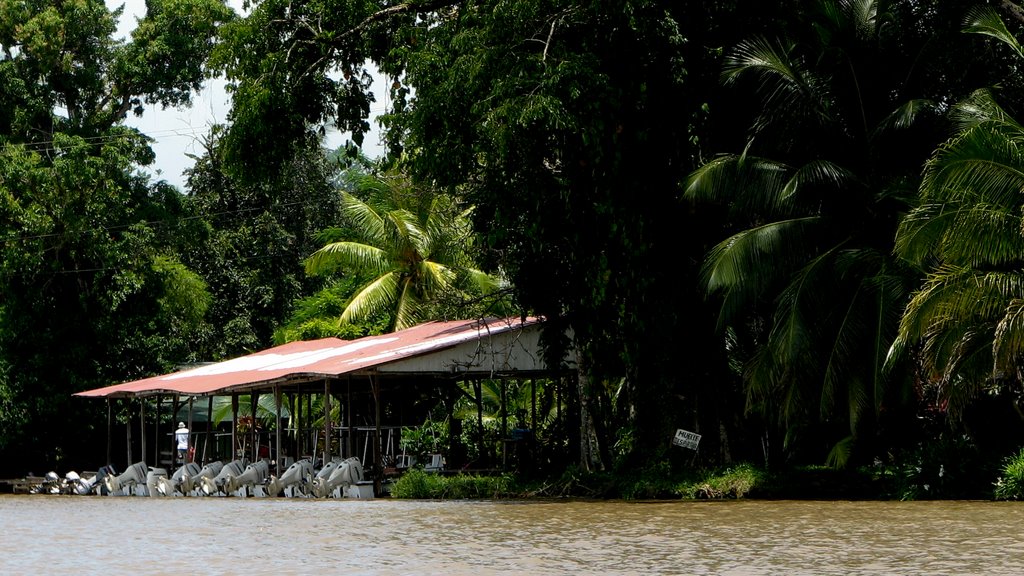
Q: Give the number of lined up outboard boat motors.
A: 12